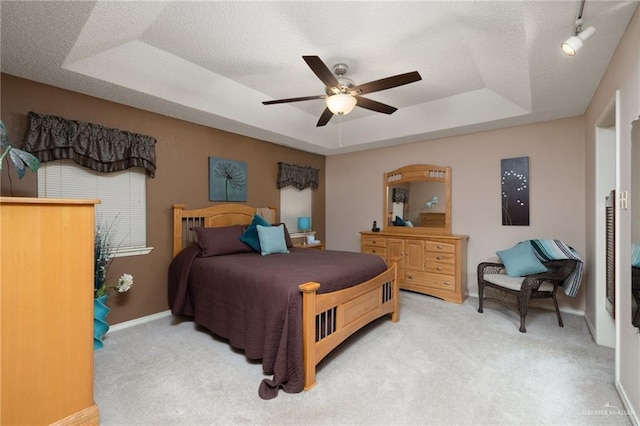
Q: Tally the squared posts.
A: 4